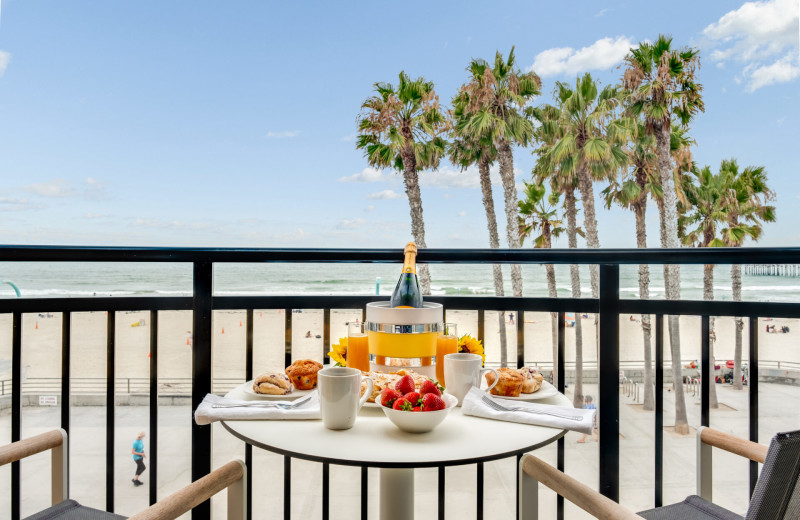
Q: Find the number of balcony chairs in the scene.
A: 2